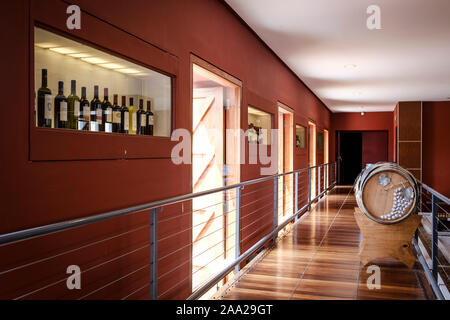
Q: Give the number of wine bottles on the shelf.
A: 11